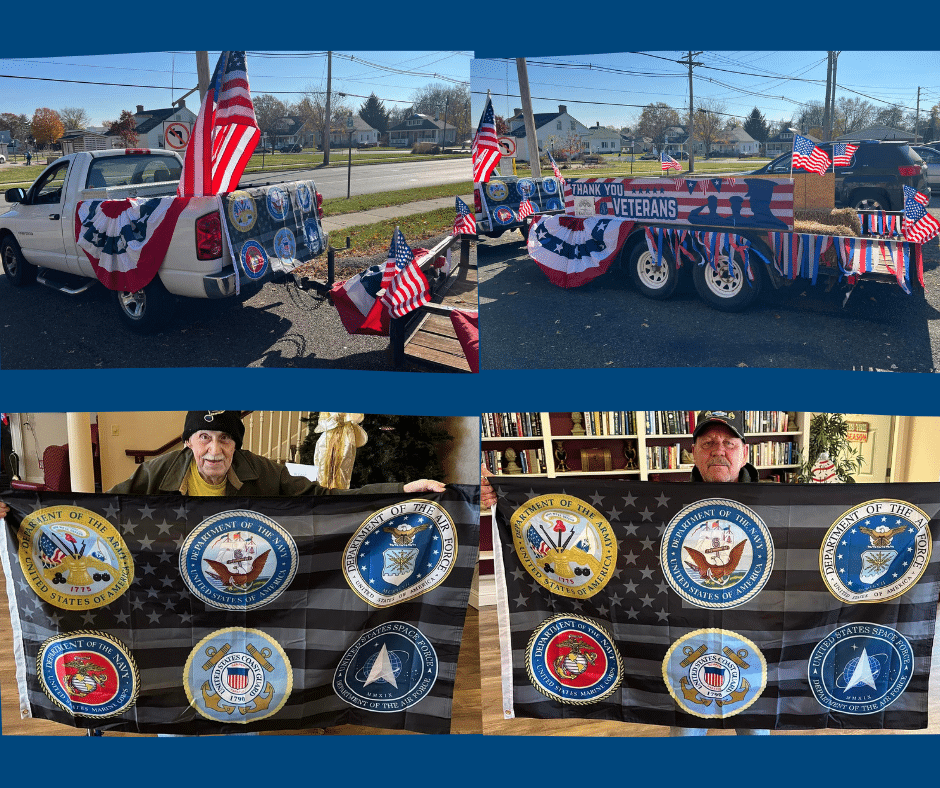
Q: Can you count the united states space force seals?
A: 4